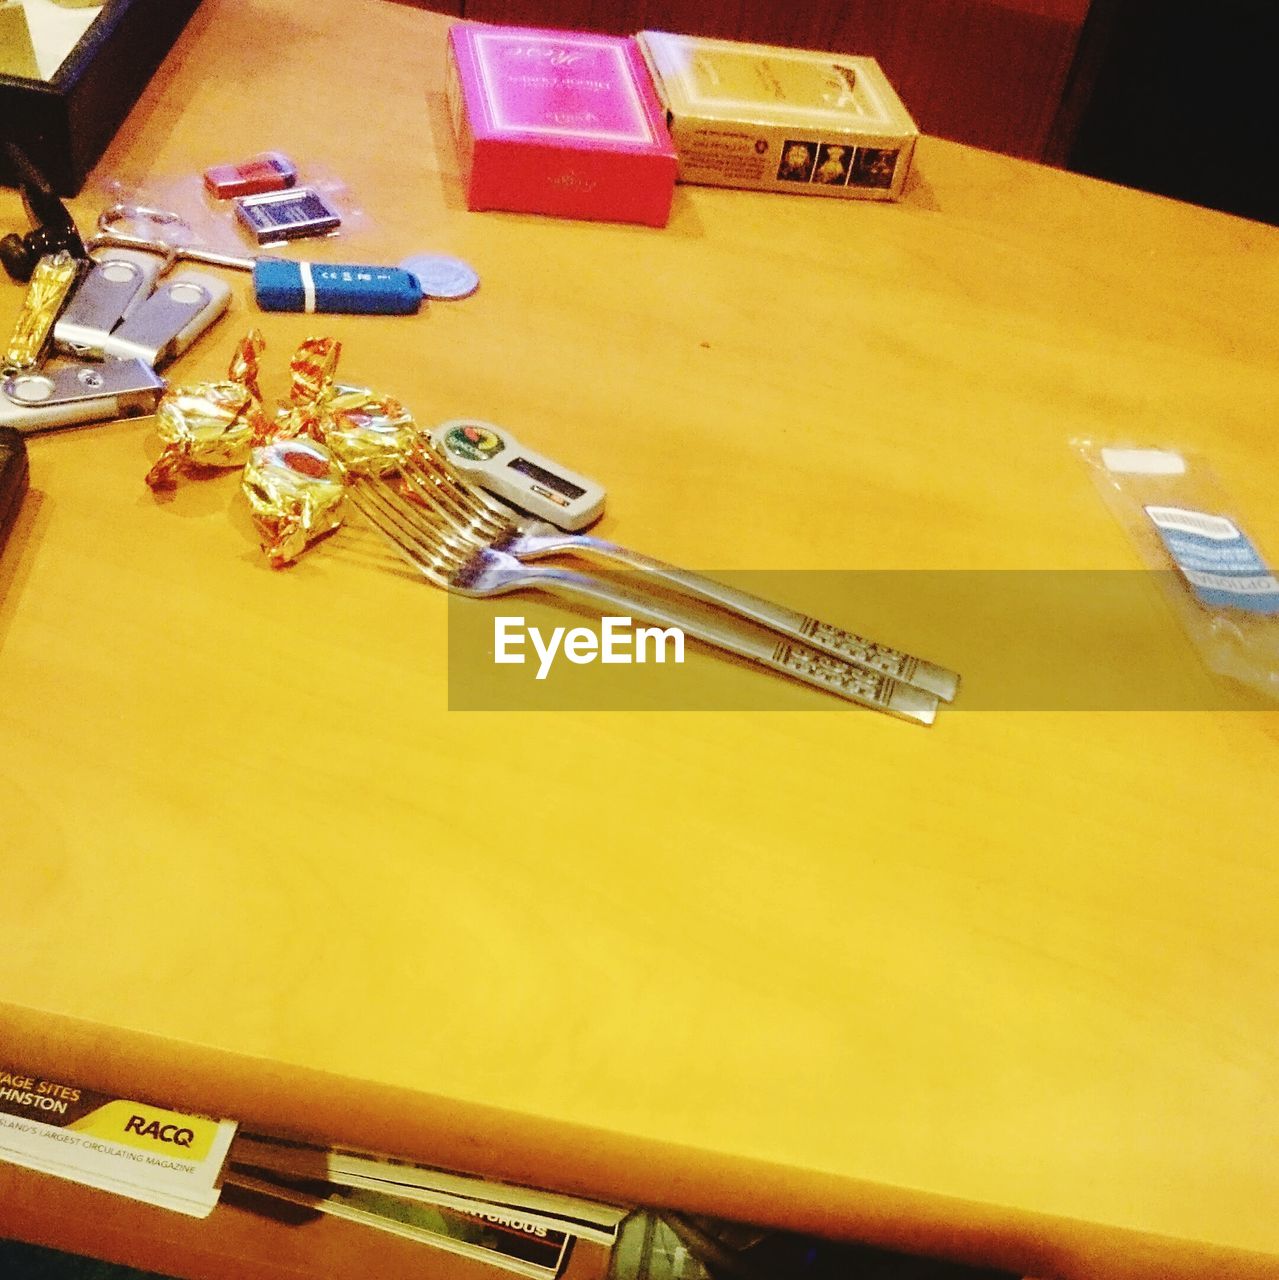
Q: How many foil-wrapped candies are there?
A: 3